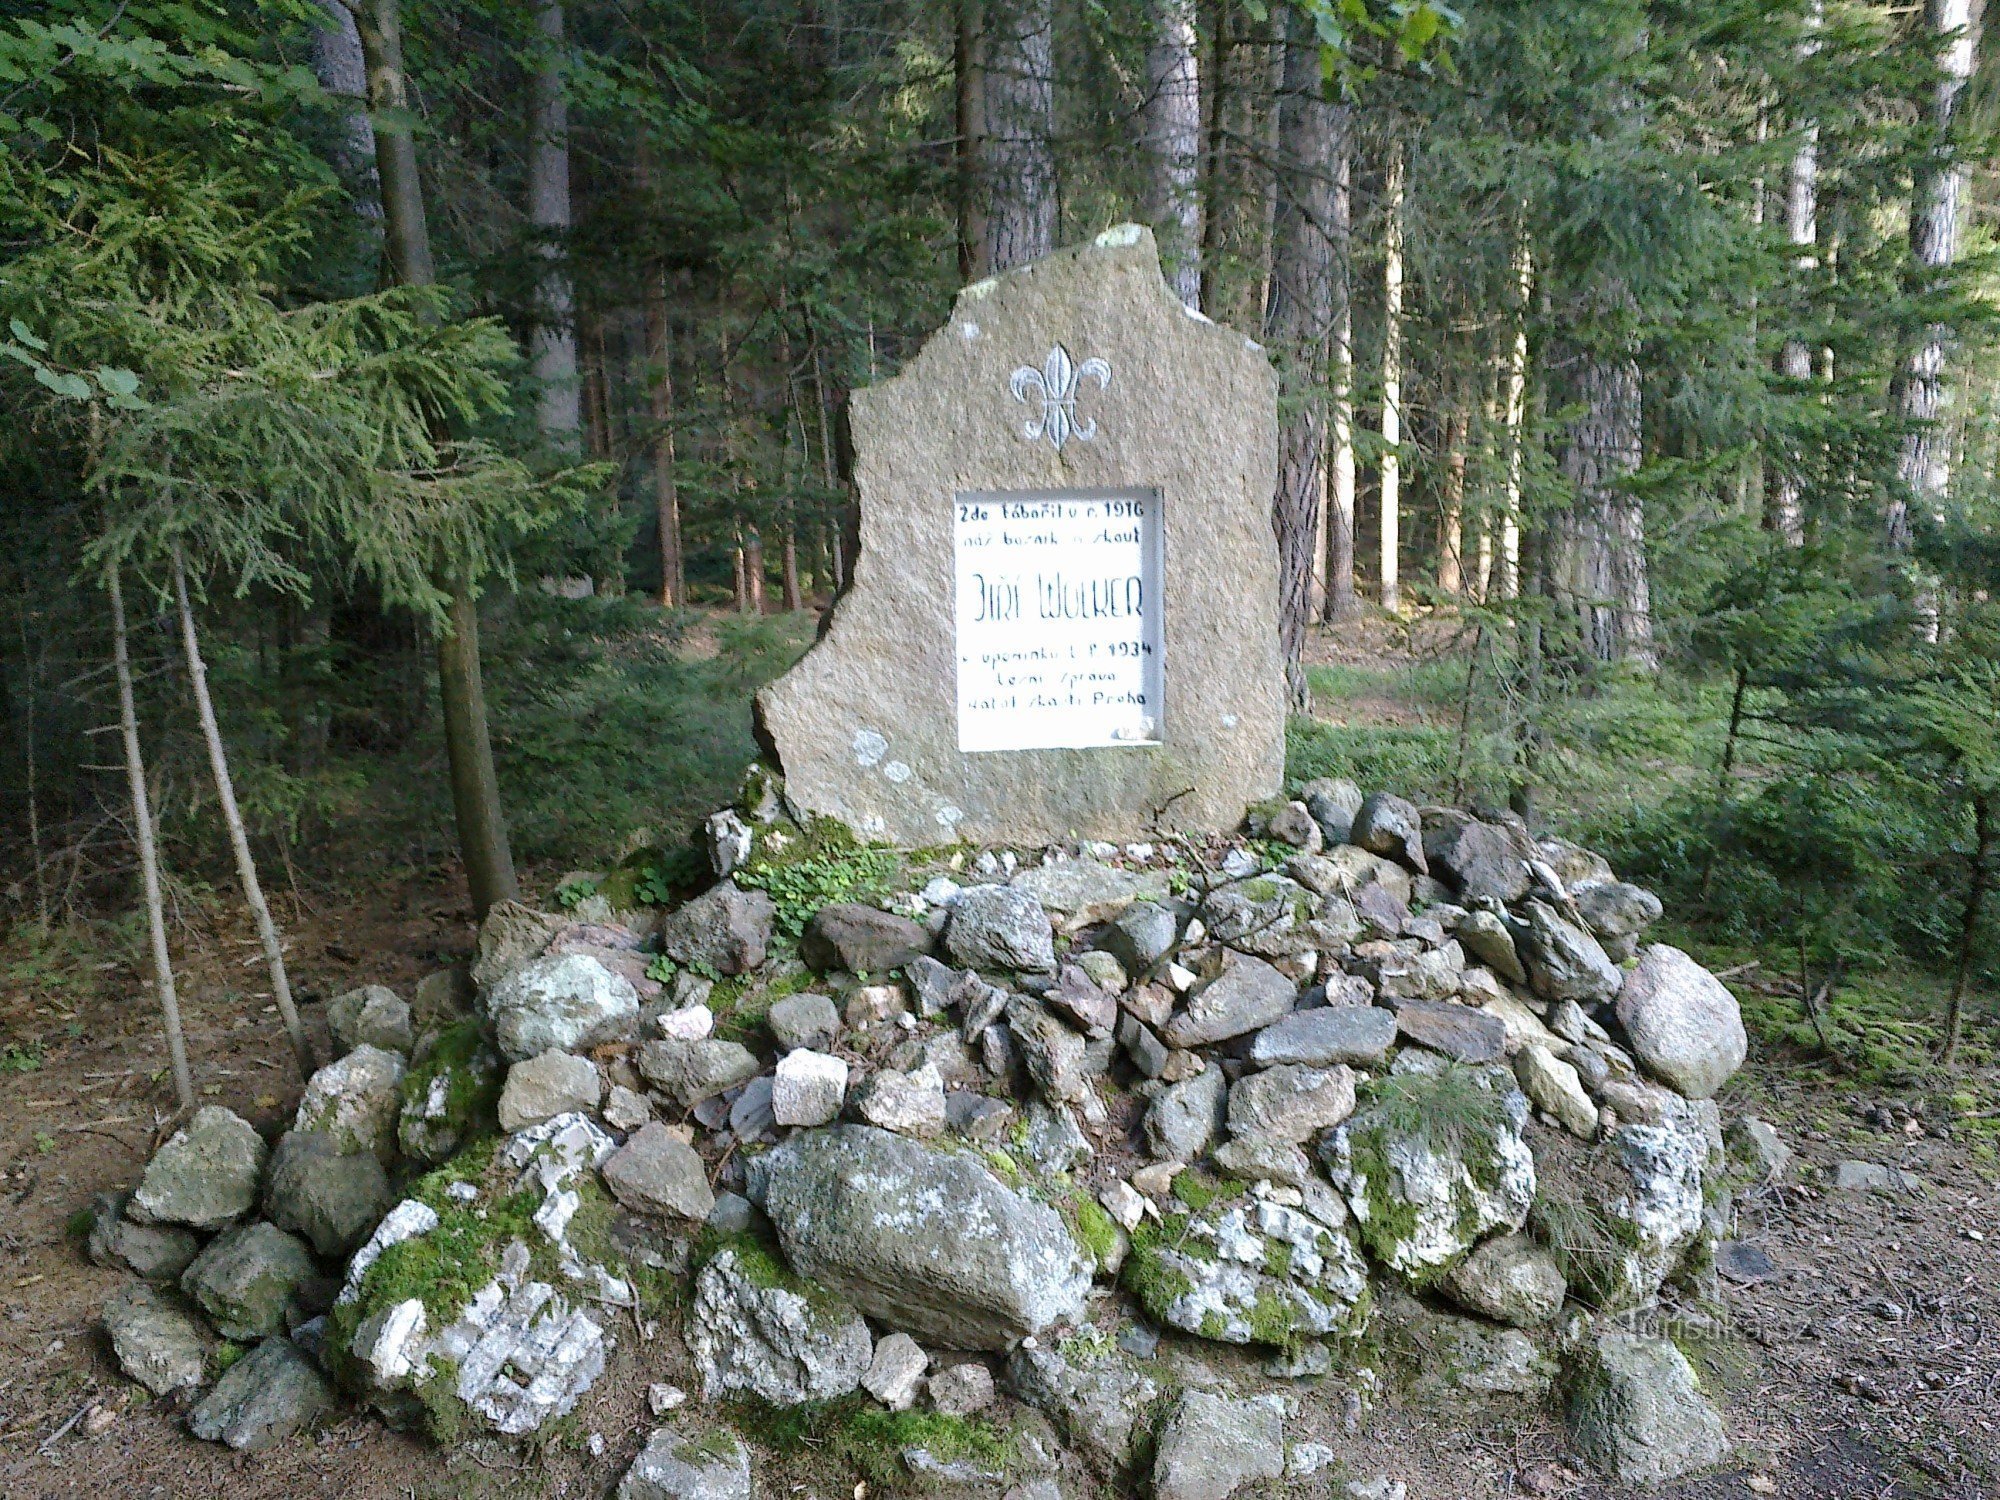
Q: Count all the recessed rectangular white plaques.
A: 1